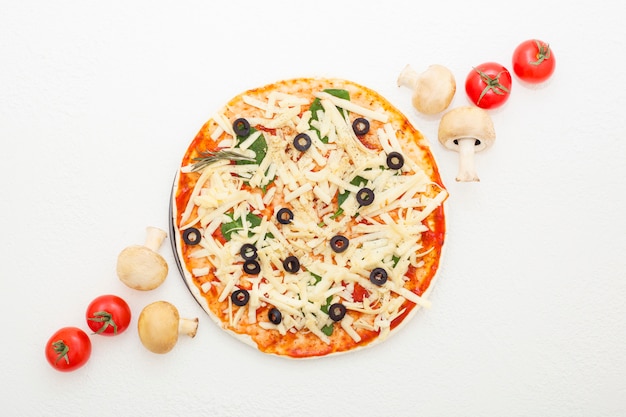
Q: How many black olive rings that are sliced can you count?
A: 15